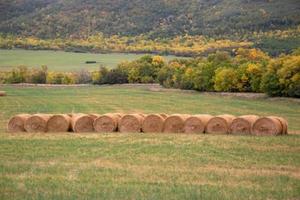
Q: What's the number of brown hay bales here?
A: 12